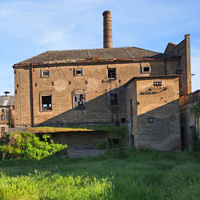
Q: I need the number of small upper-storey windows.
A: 4